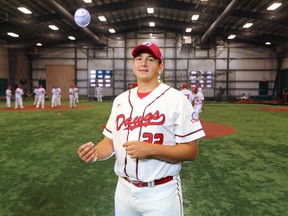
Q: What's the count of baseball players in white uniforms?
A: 12